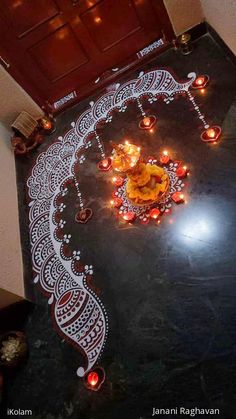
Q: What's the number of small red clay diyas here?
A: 13